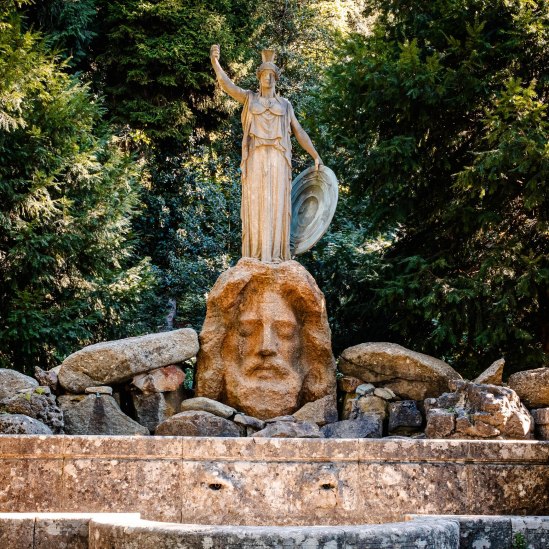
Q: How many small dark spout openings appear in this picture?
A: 2